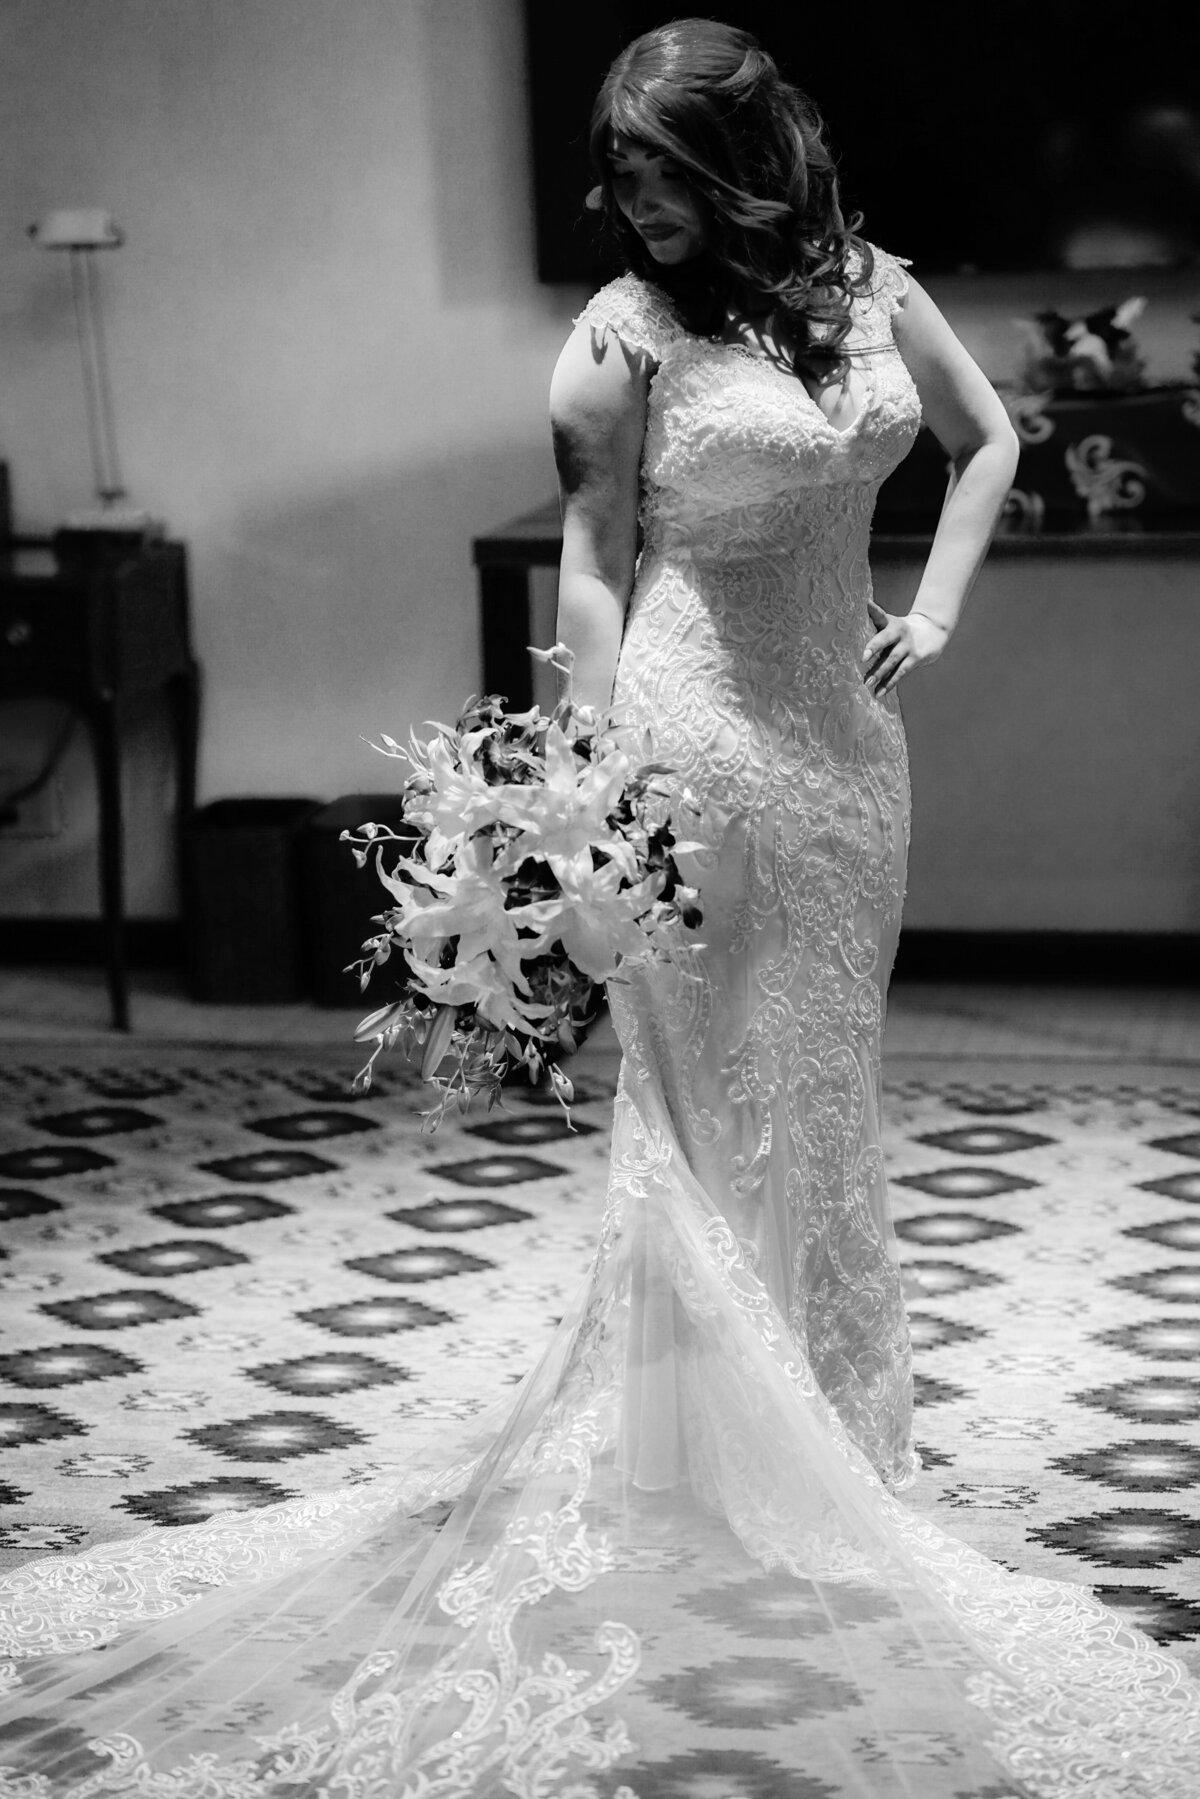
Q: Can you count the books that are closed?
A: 0